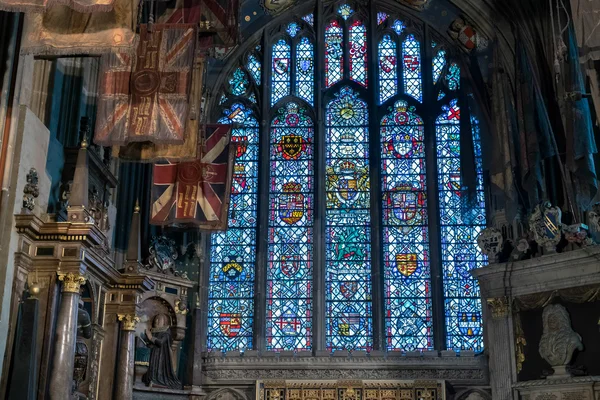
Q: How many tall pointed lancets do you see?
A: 5